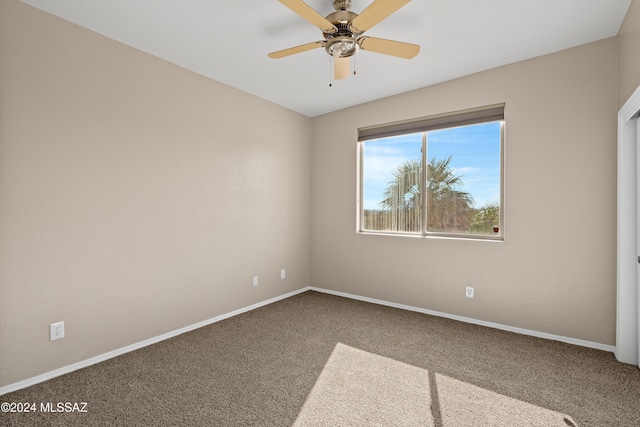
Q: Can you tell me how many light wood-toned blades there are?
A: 5